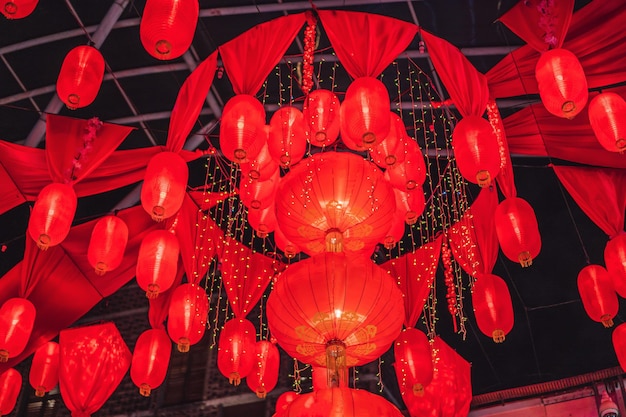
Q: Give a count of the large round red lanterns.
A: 3